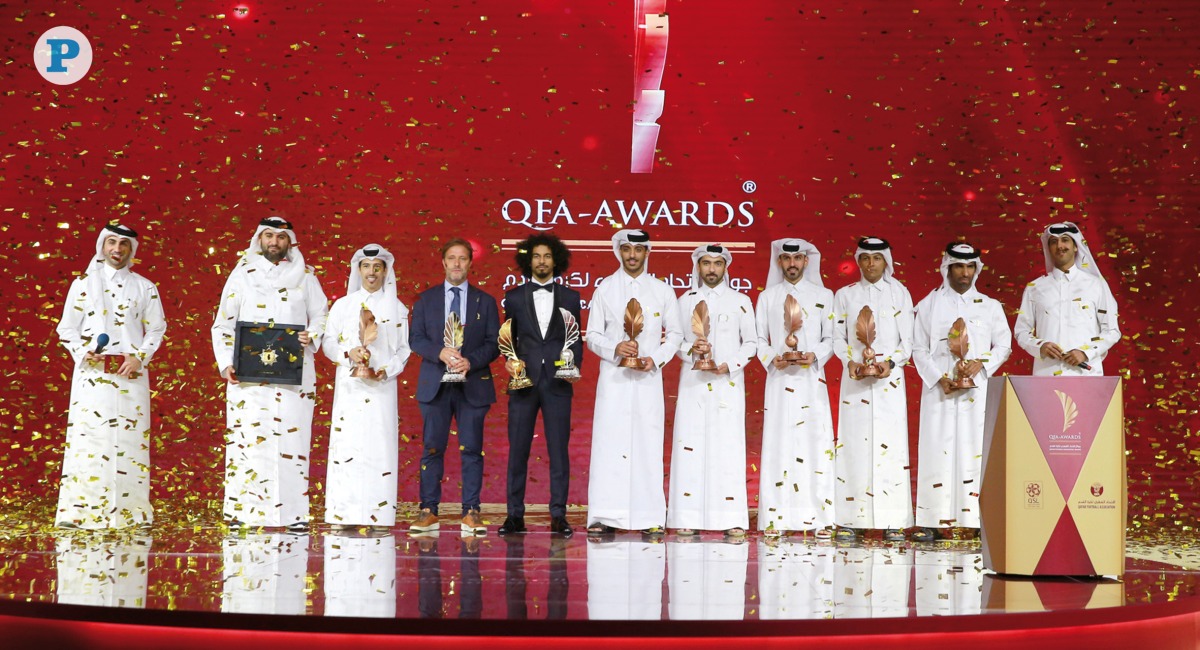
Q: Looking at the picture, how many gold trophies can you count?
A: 1